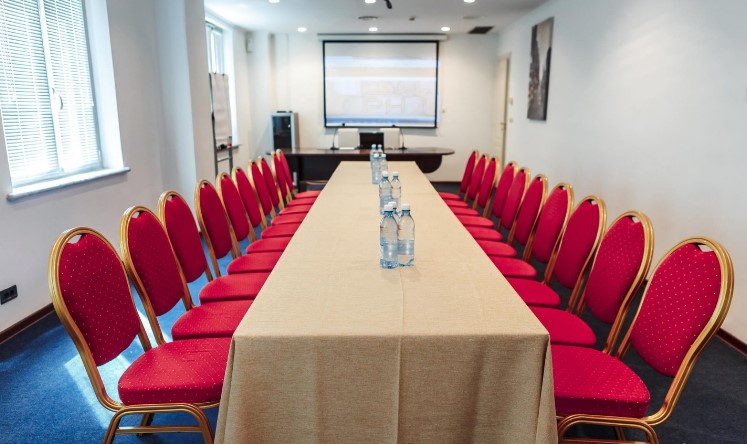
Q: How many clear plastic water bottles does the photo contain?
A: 9